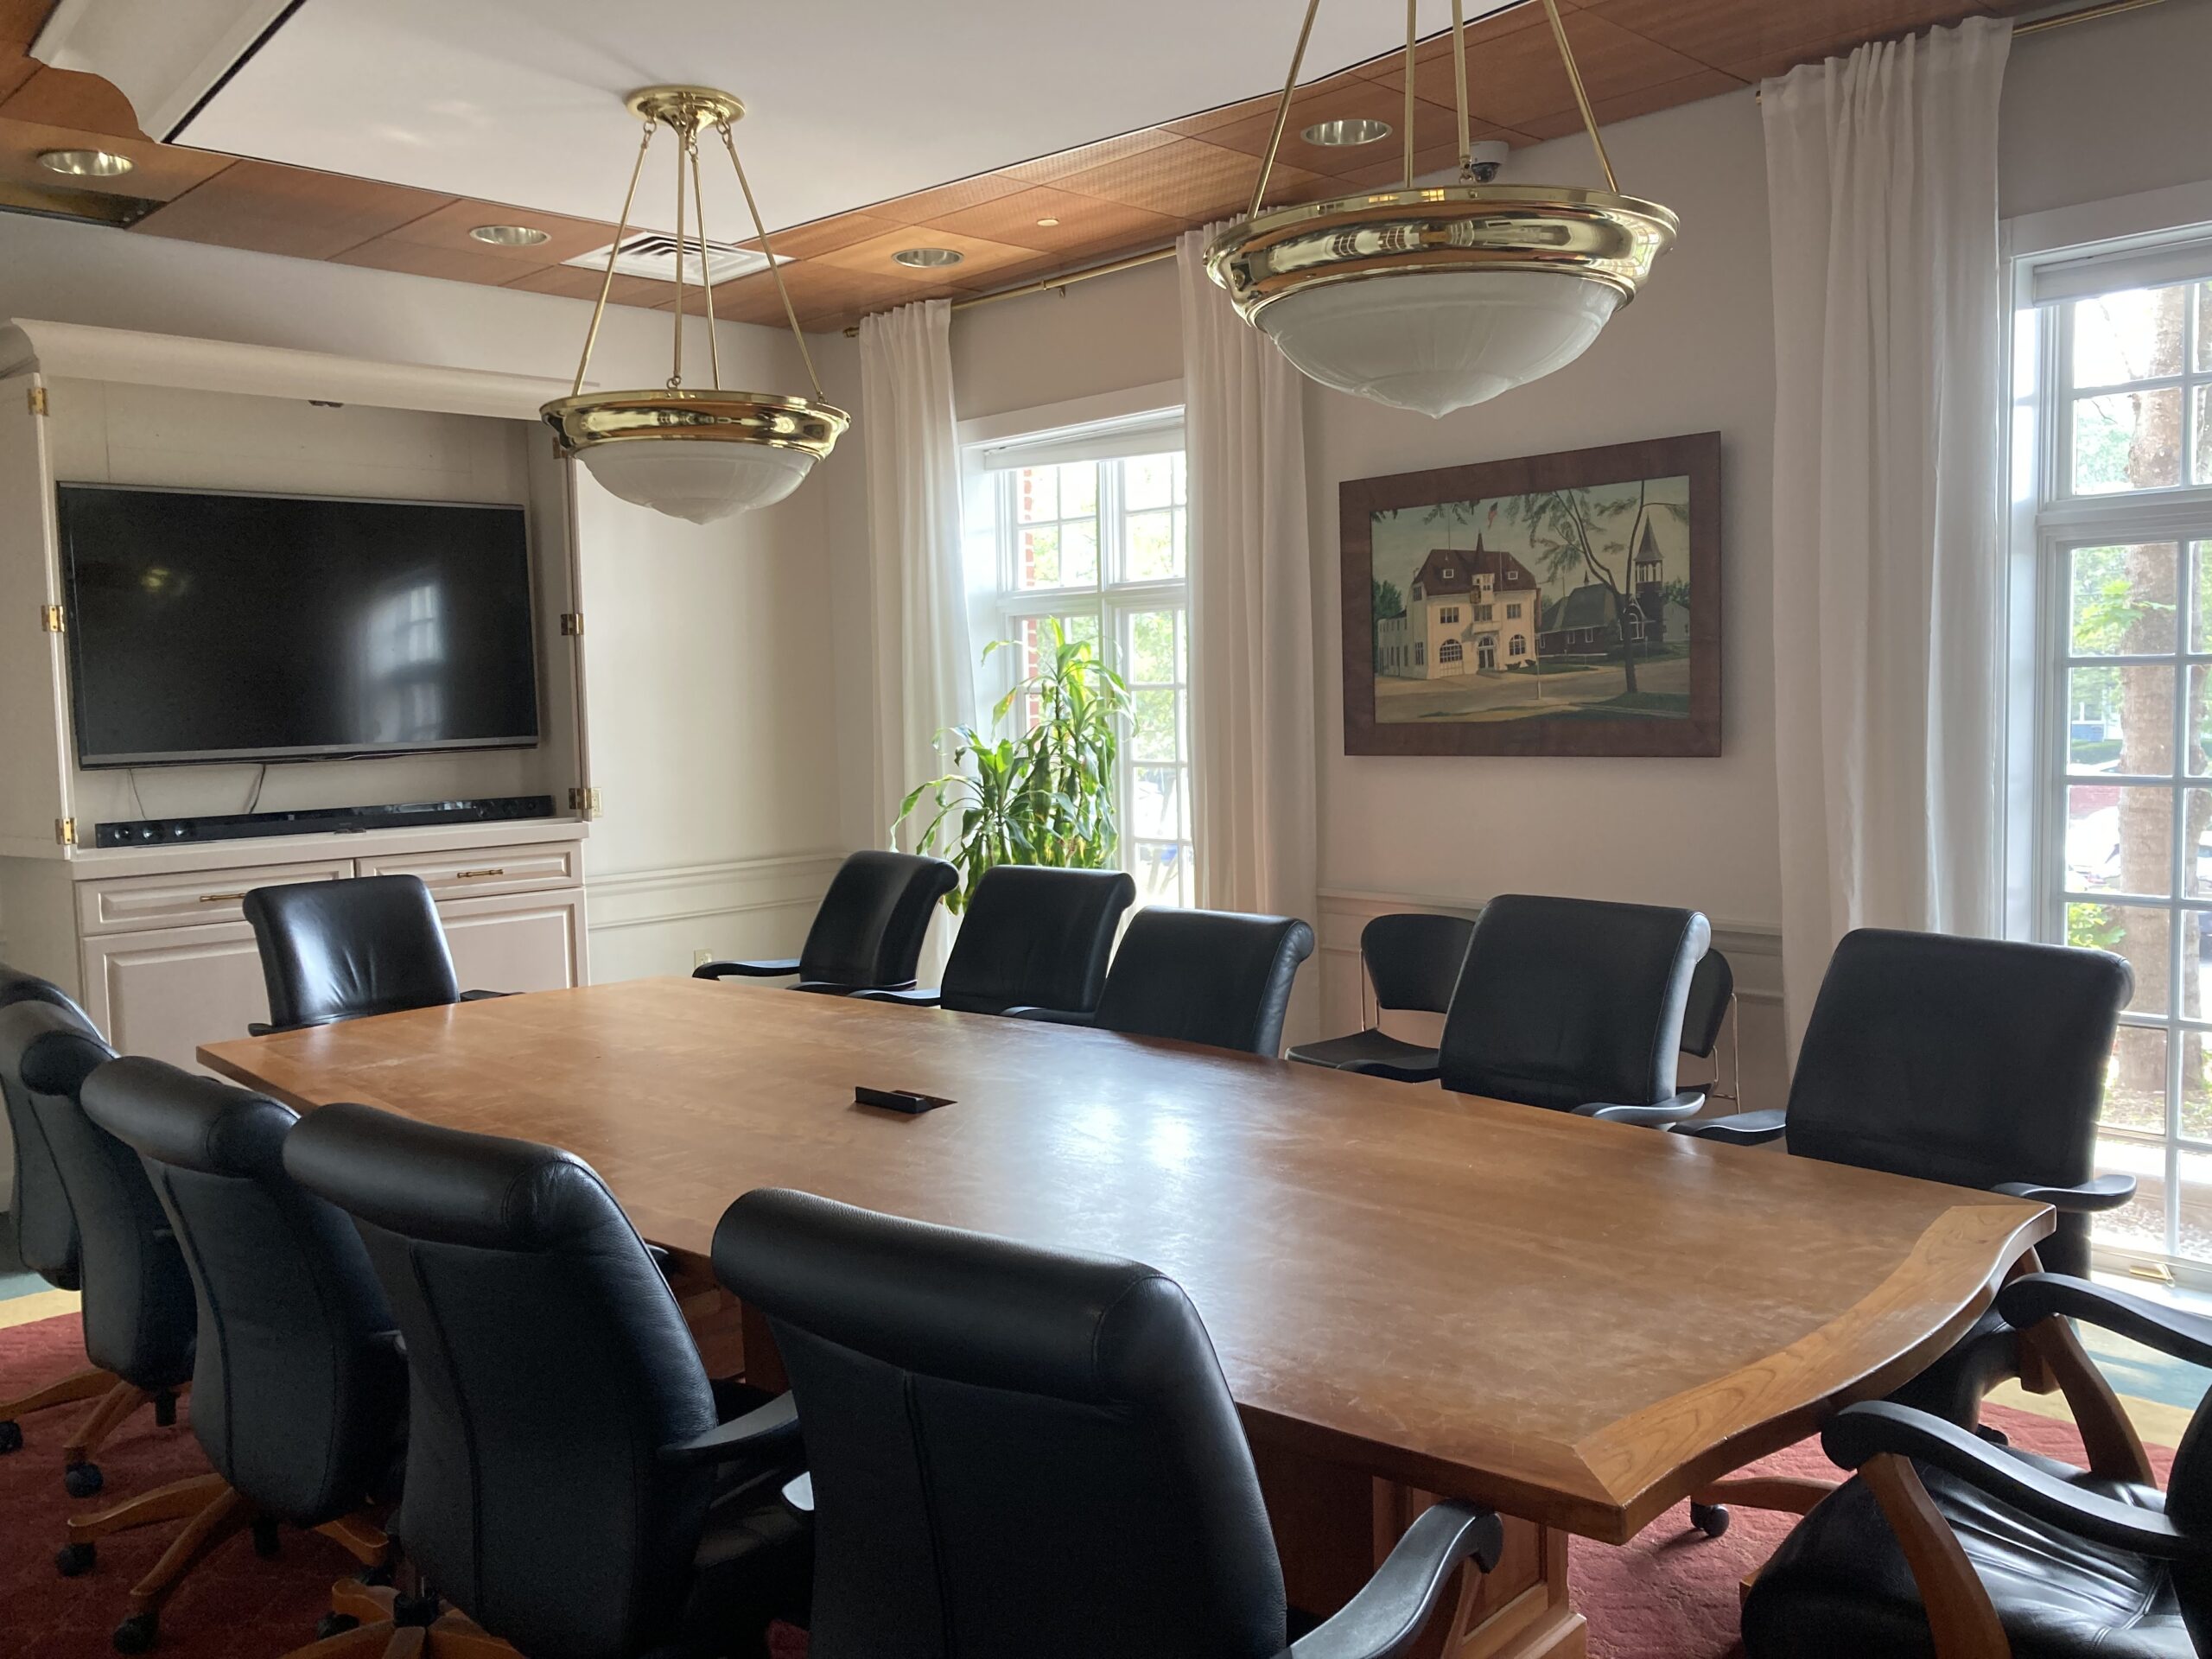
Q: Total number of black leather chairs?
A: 12